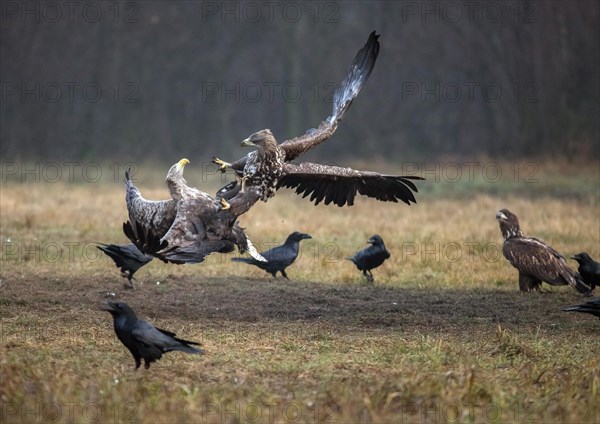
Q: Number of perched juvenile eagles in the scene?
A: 1